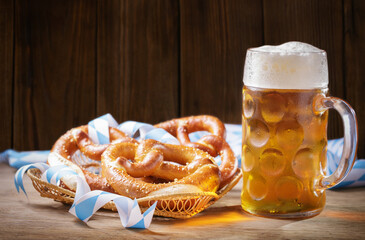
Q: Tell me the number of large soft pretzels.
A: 3